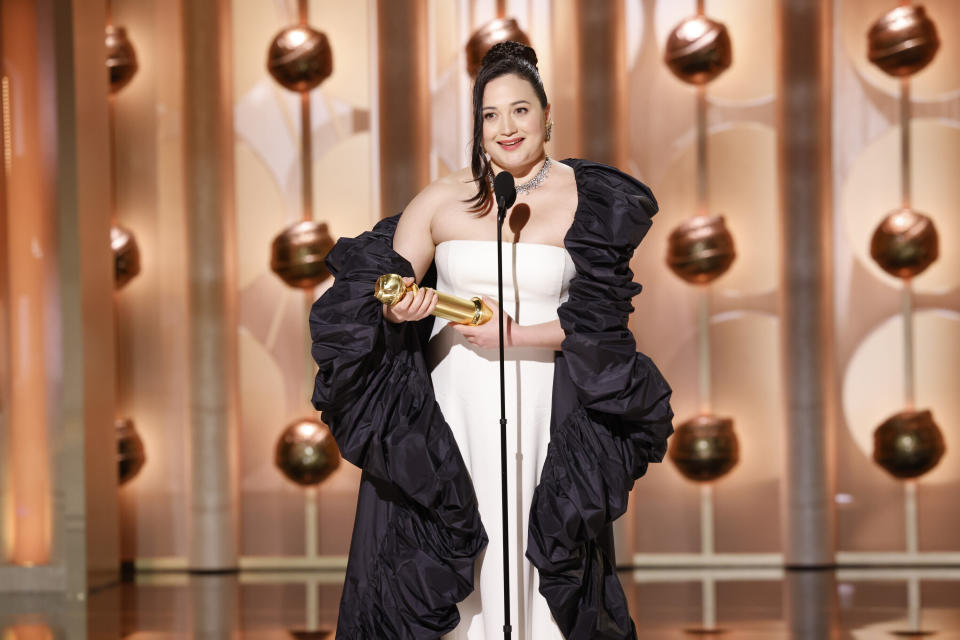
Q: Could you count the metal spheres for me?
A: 13